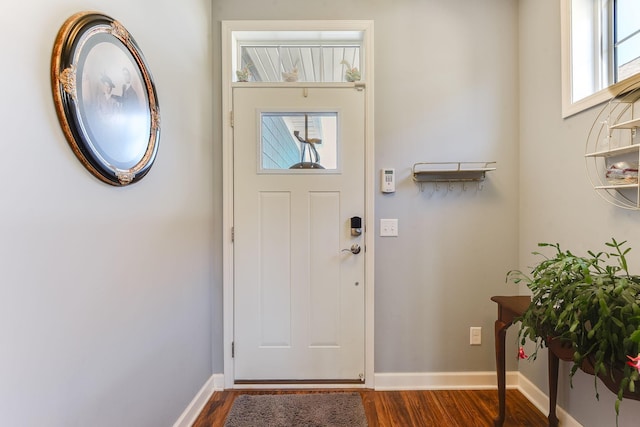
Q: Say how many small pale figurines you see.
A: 3